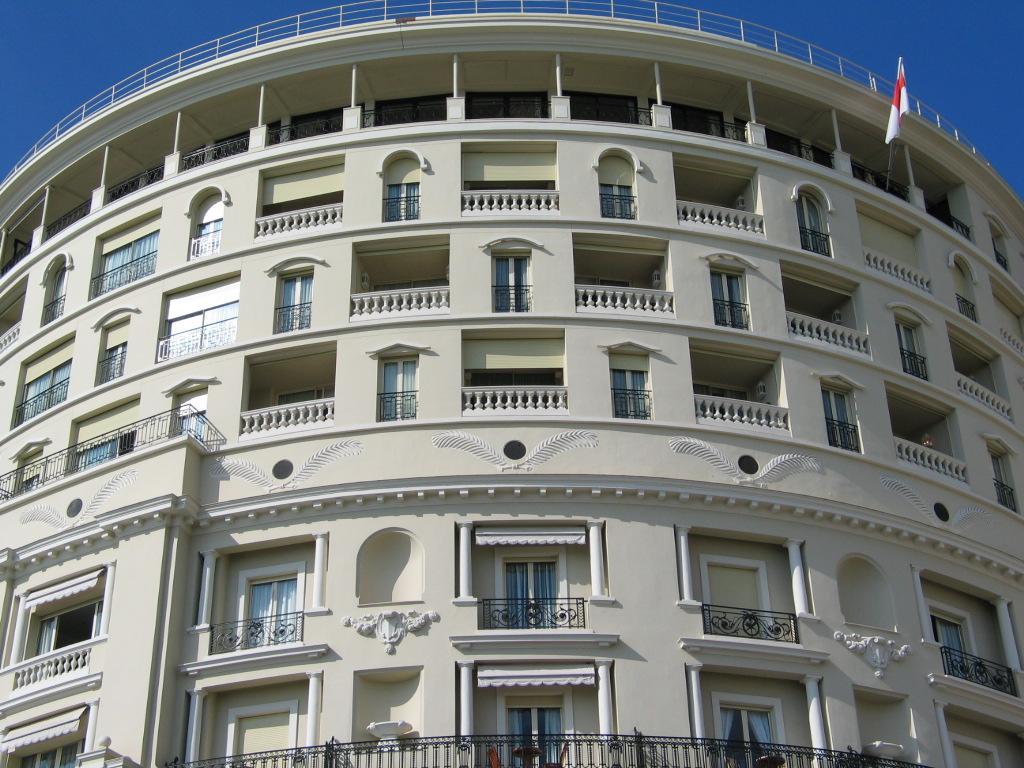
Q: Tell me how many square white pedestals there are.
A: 11